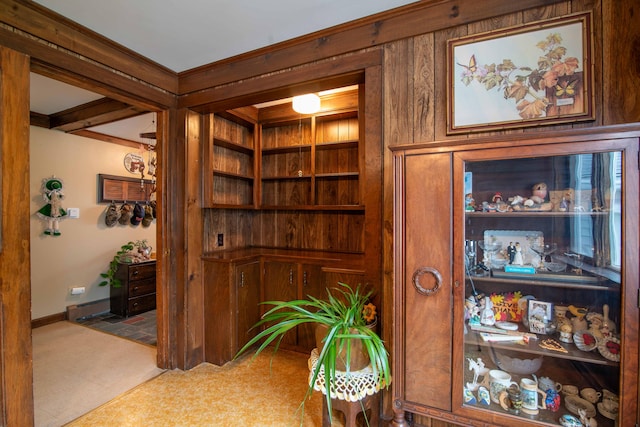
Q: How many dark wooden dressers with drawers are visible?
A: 1